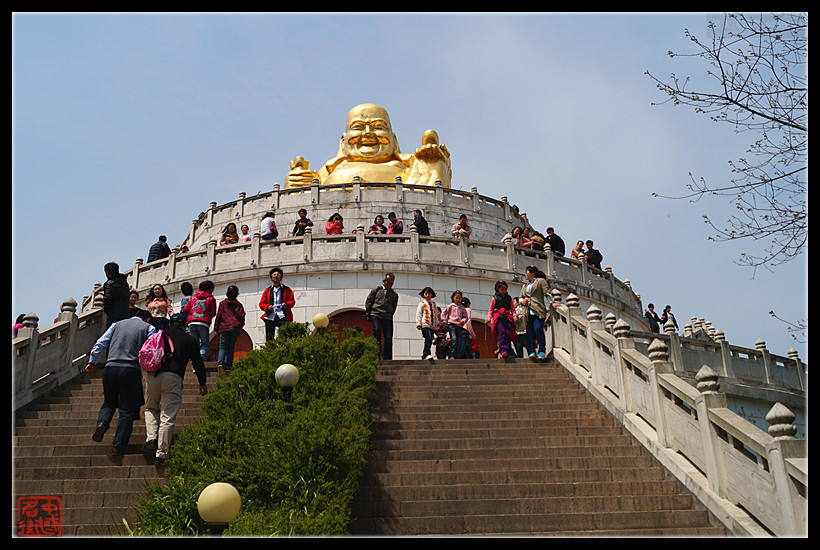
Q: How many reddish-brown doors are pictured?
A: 3